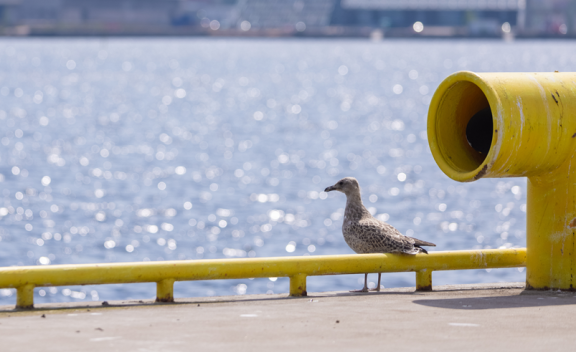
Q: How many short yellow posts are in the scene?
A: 4